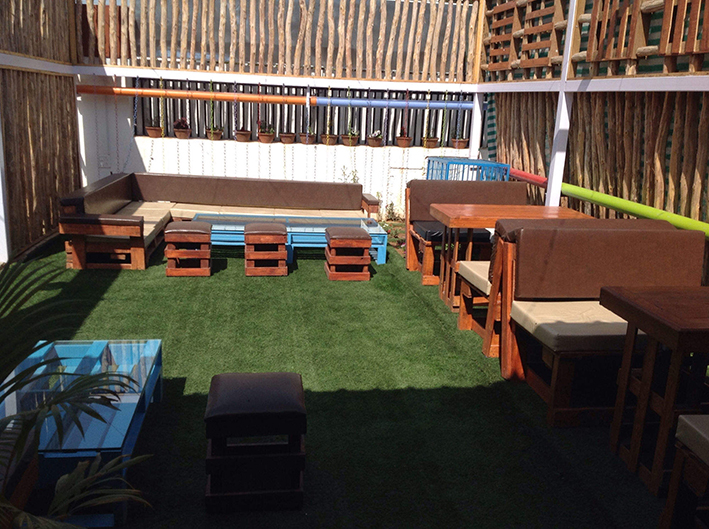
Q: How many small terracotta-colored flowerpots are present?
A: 13